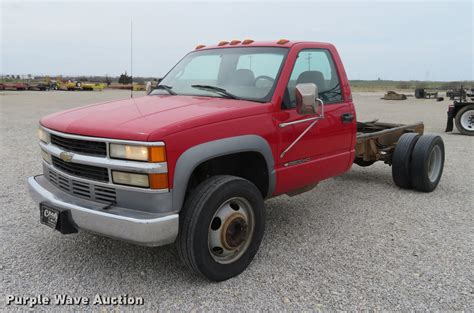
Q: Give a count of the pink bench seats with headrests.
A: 0